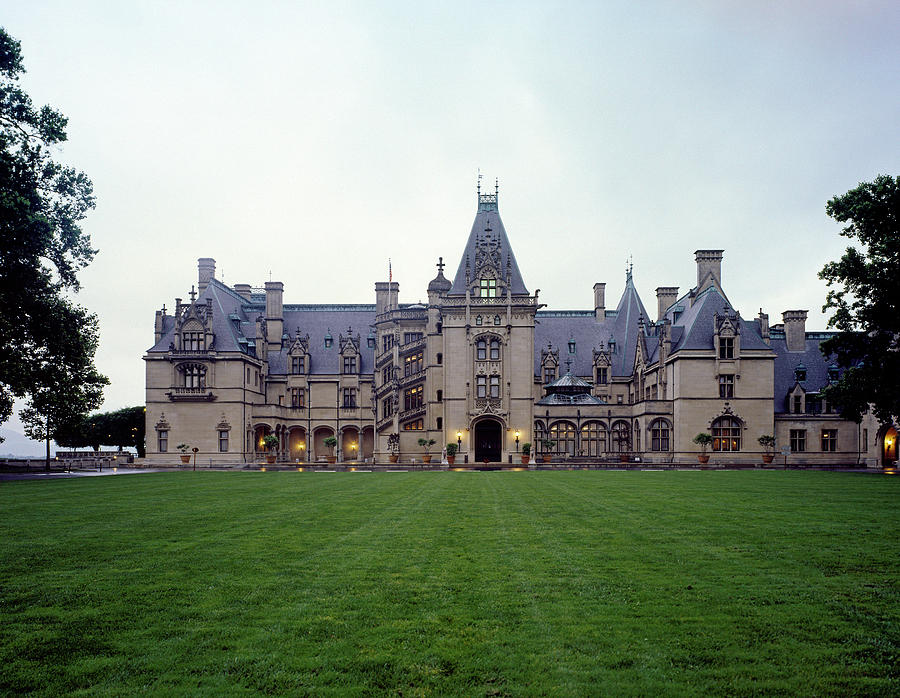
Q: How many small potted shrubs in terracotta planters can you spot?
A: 11